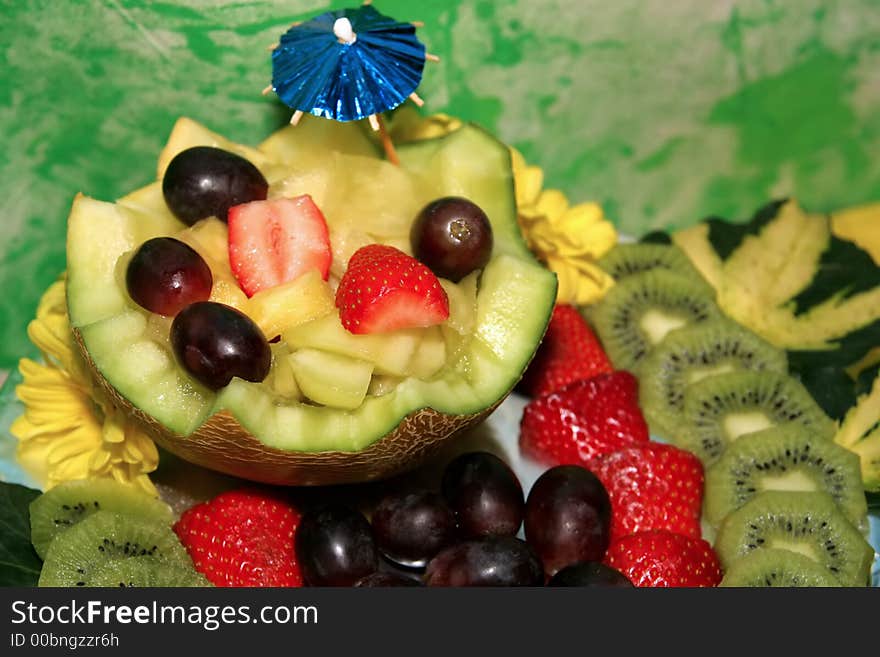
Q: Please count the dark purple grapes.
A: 11